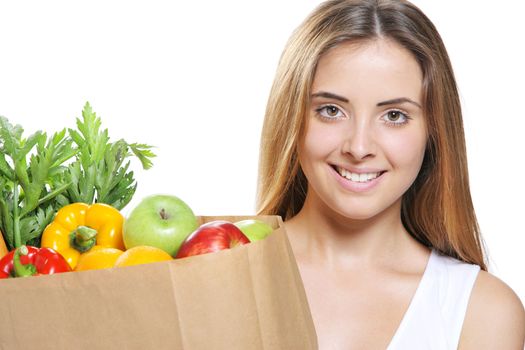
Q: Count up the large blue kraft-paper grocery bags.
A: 0